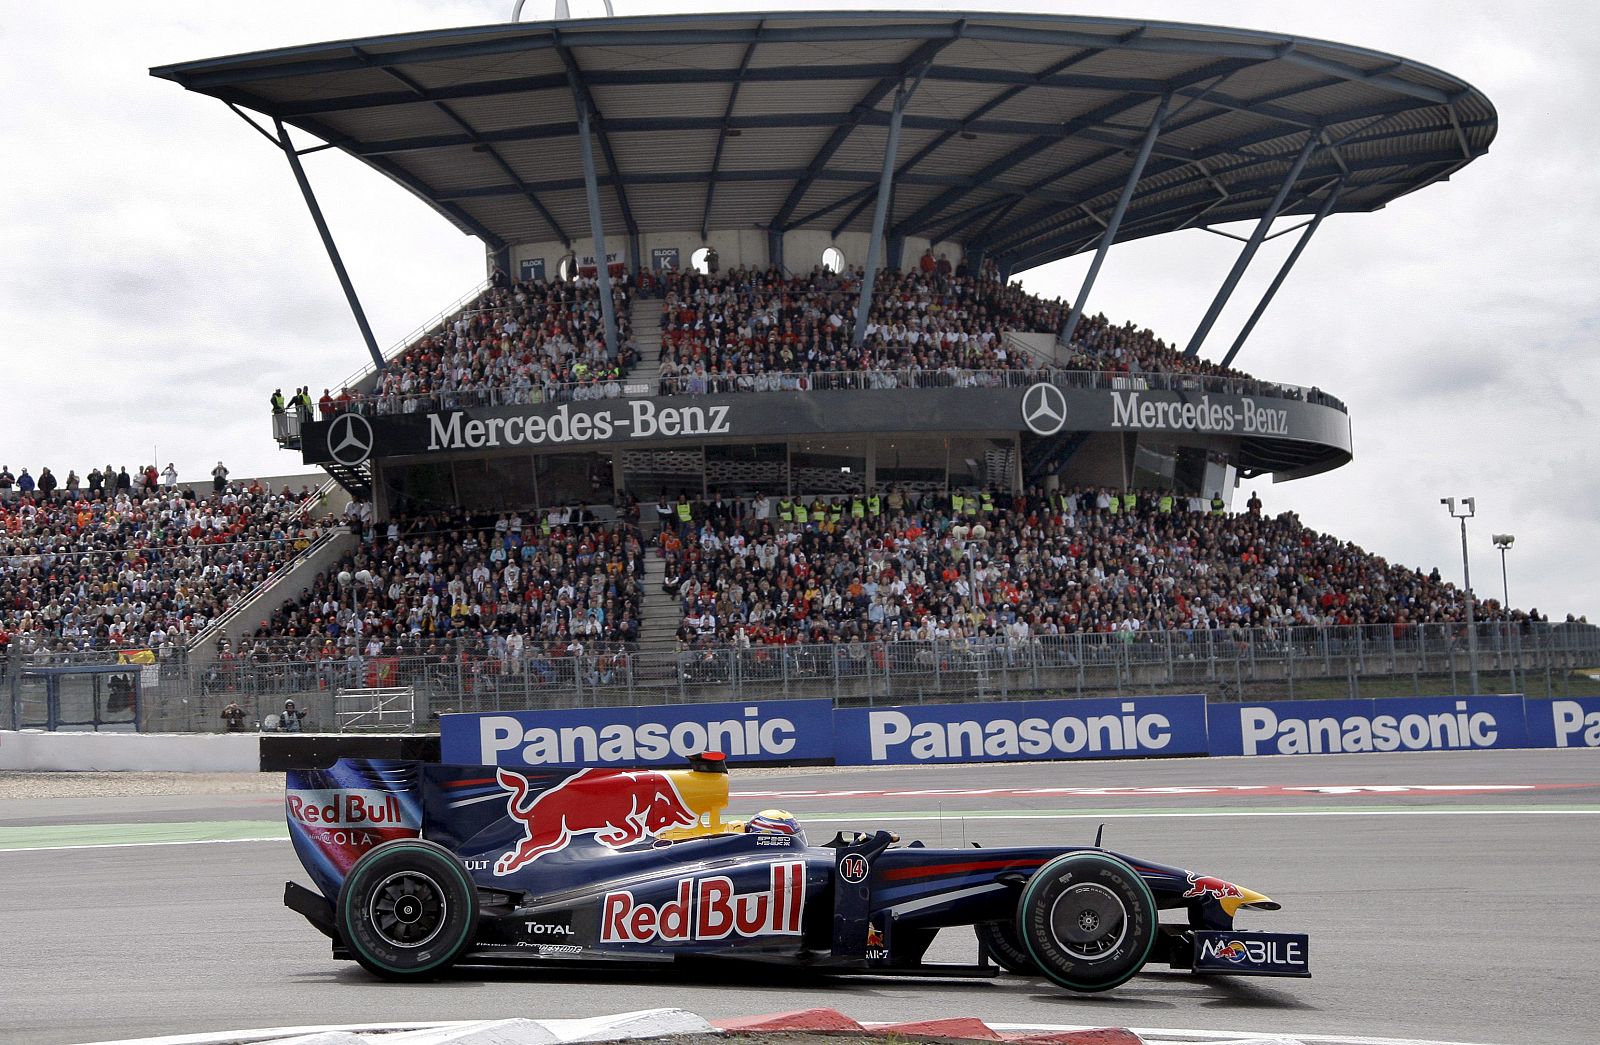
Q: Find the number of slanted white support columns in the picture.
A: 6